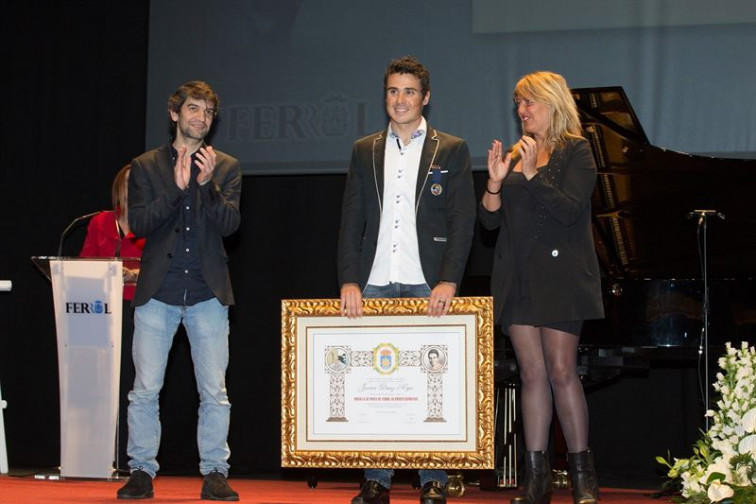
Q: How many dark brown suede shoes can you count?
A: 2